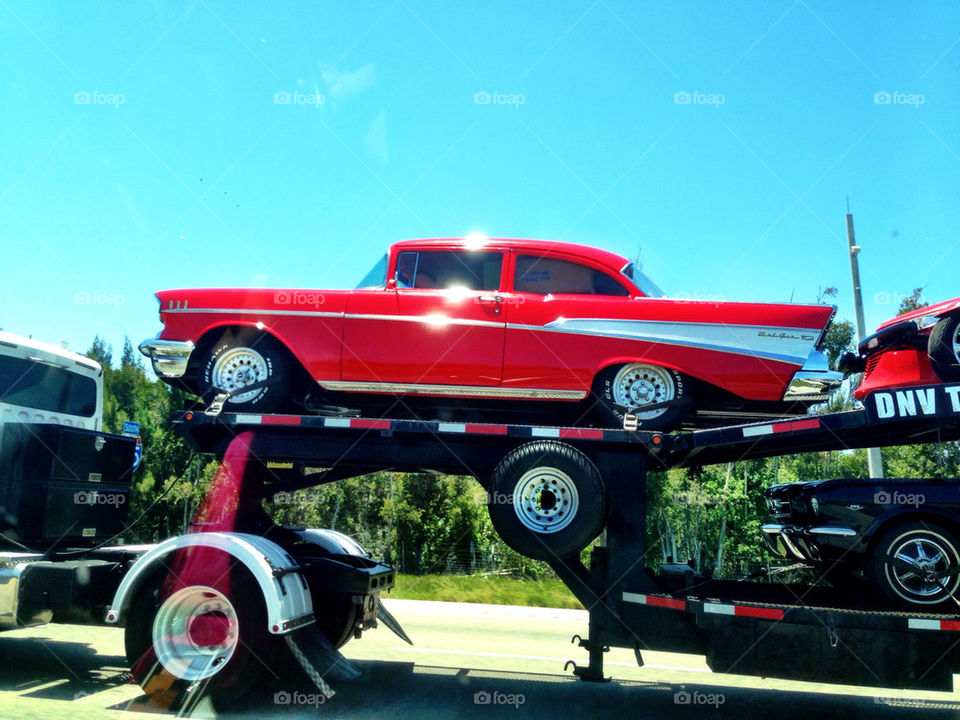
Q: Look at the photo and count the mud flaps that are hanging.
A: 2